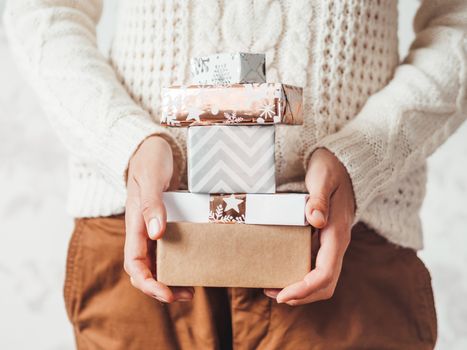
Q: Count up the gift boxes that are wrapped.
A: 5